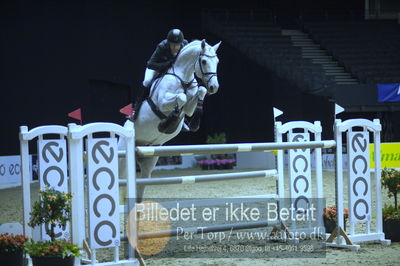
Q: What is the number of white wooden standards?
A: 4